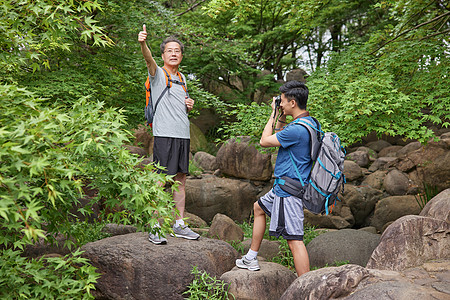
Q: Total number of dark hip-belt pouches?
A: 1